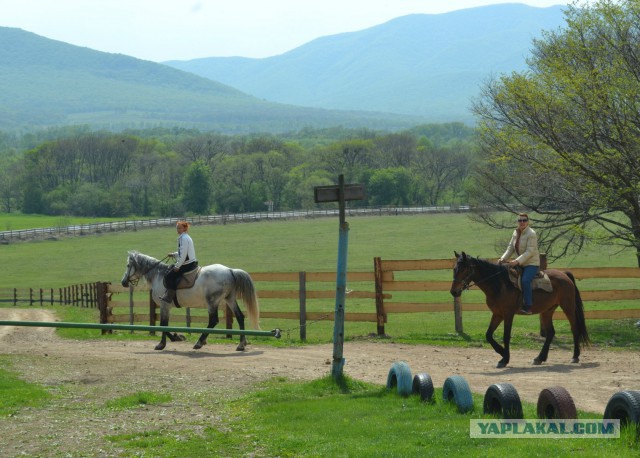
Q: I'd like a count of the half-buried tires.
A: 6